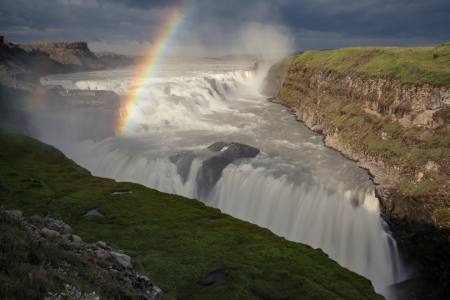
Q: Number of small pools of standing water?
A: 4